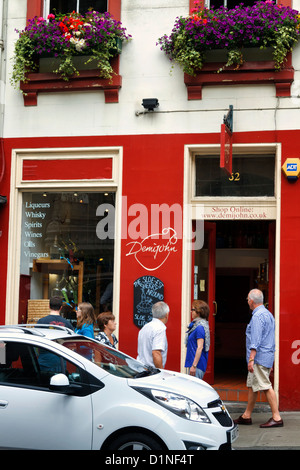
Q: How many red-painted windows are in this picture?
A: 2